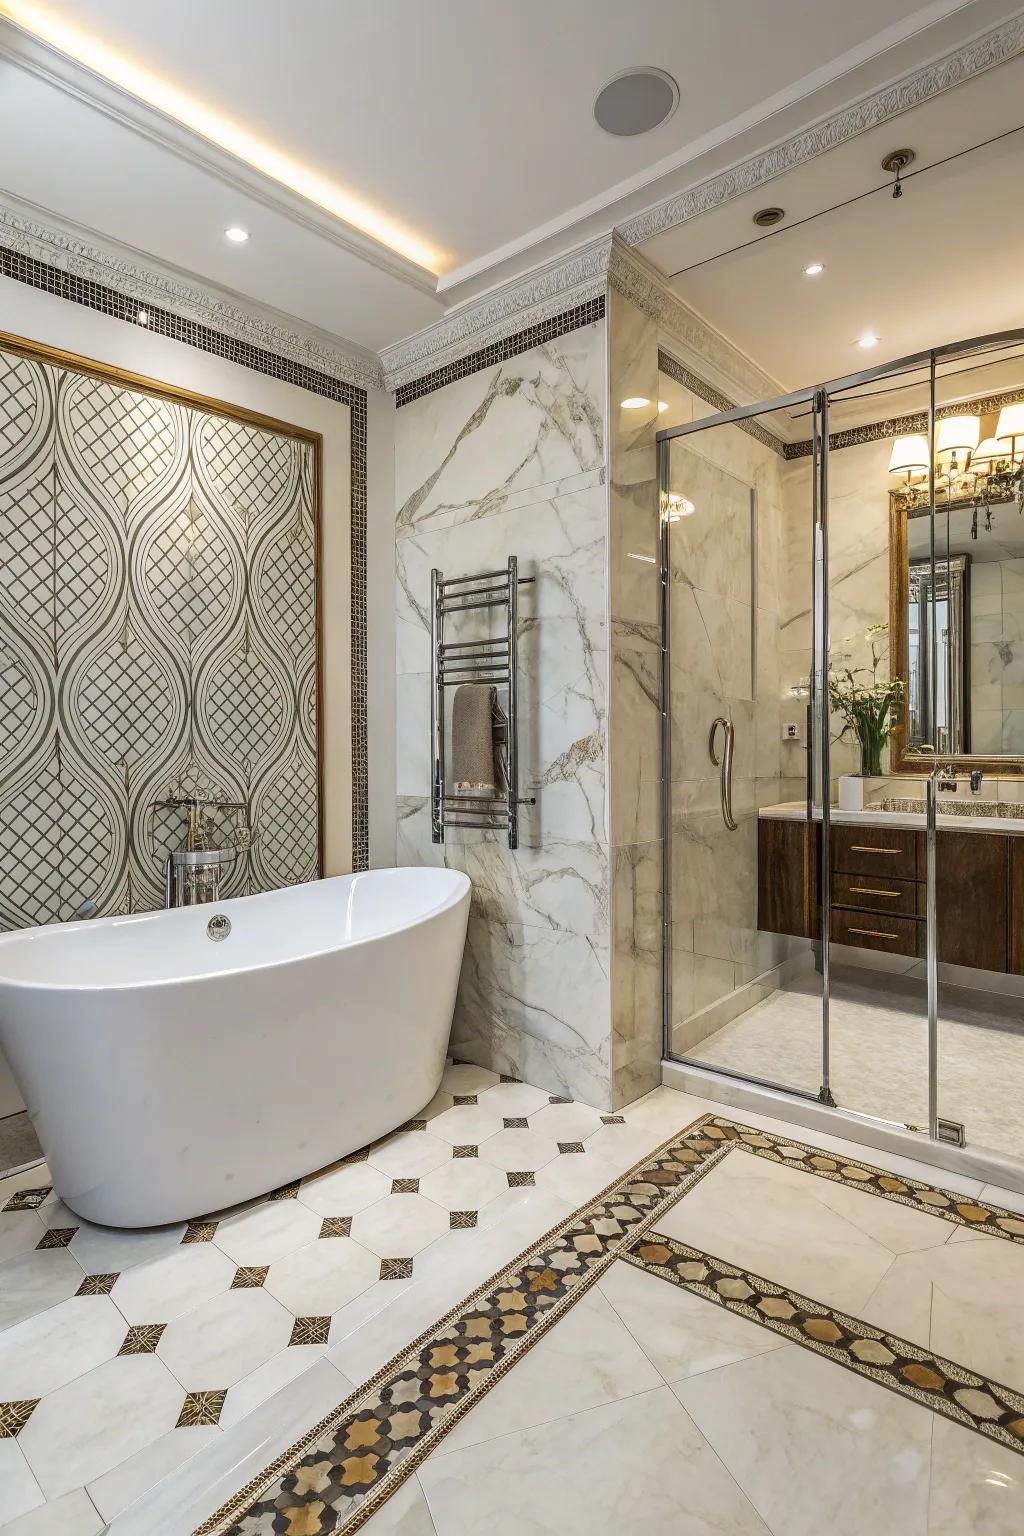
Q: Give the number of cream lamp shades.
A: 4